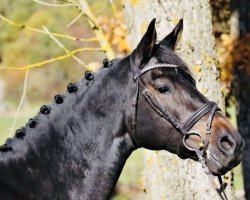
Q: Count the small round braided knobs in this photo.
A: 8